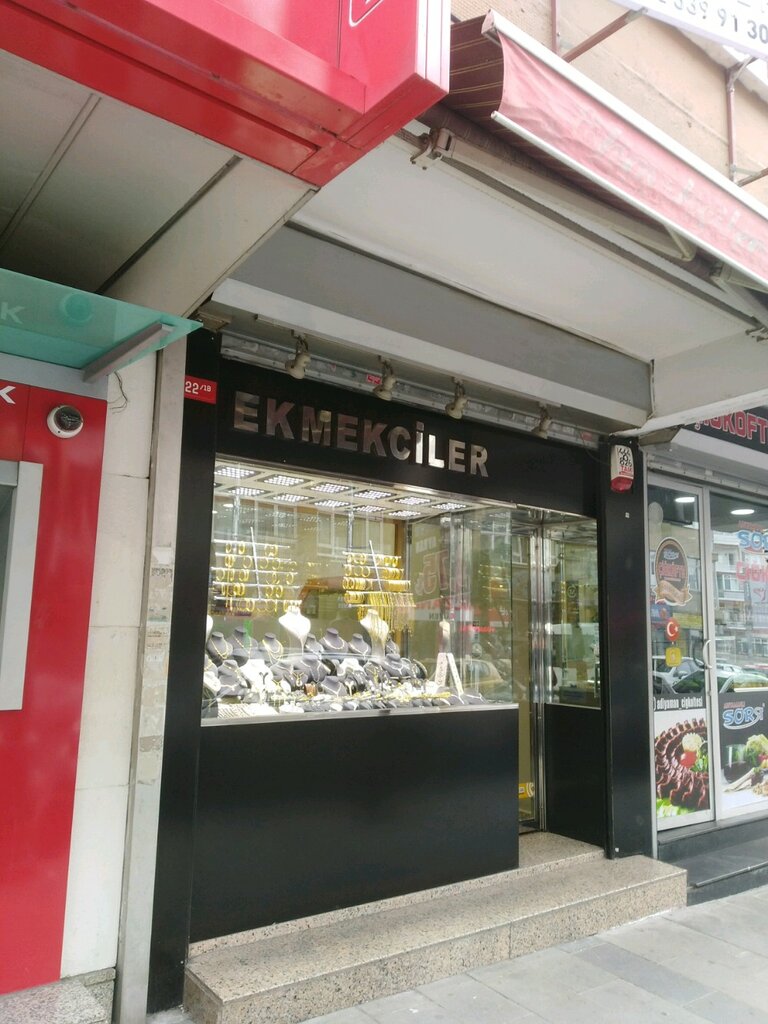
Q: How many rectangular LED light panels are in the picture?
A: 11